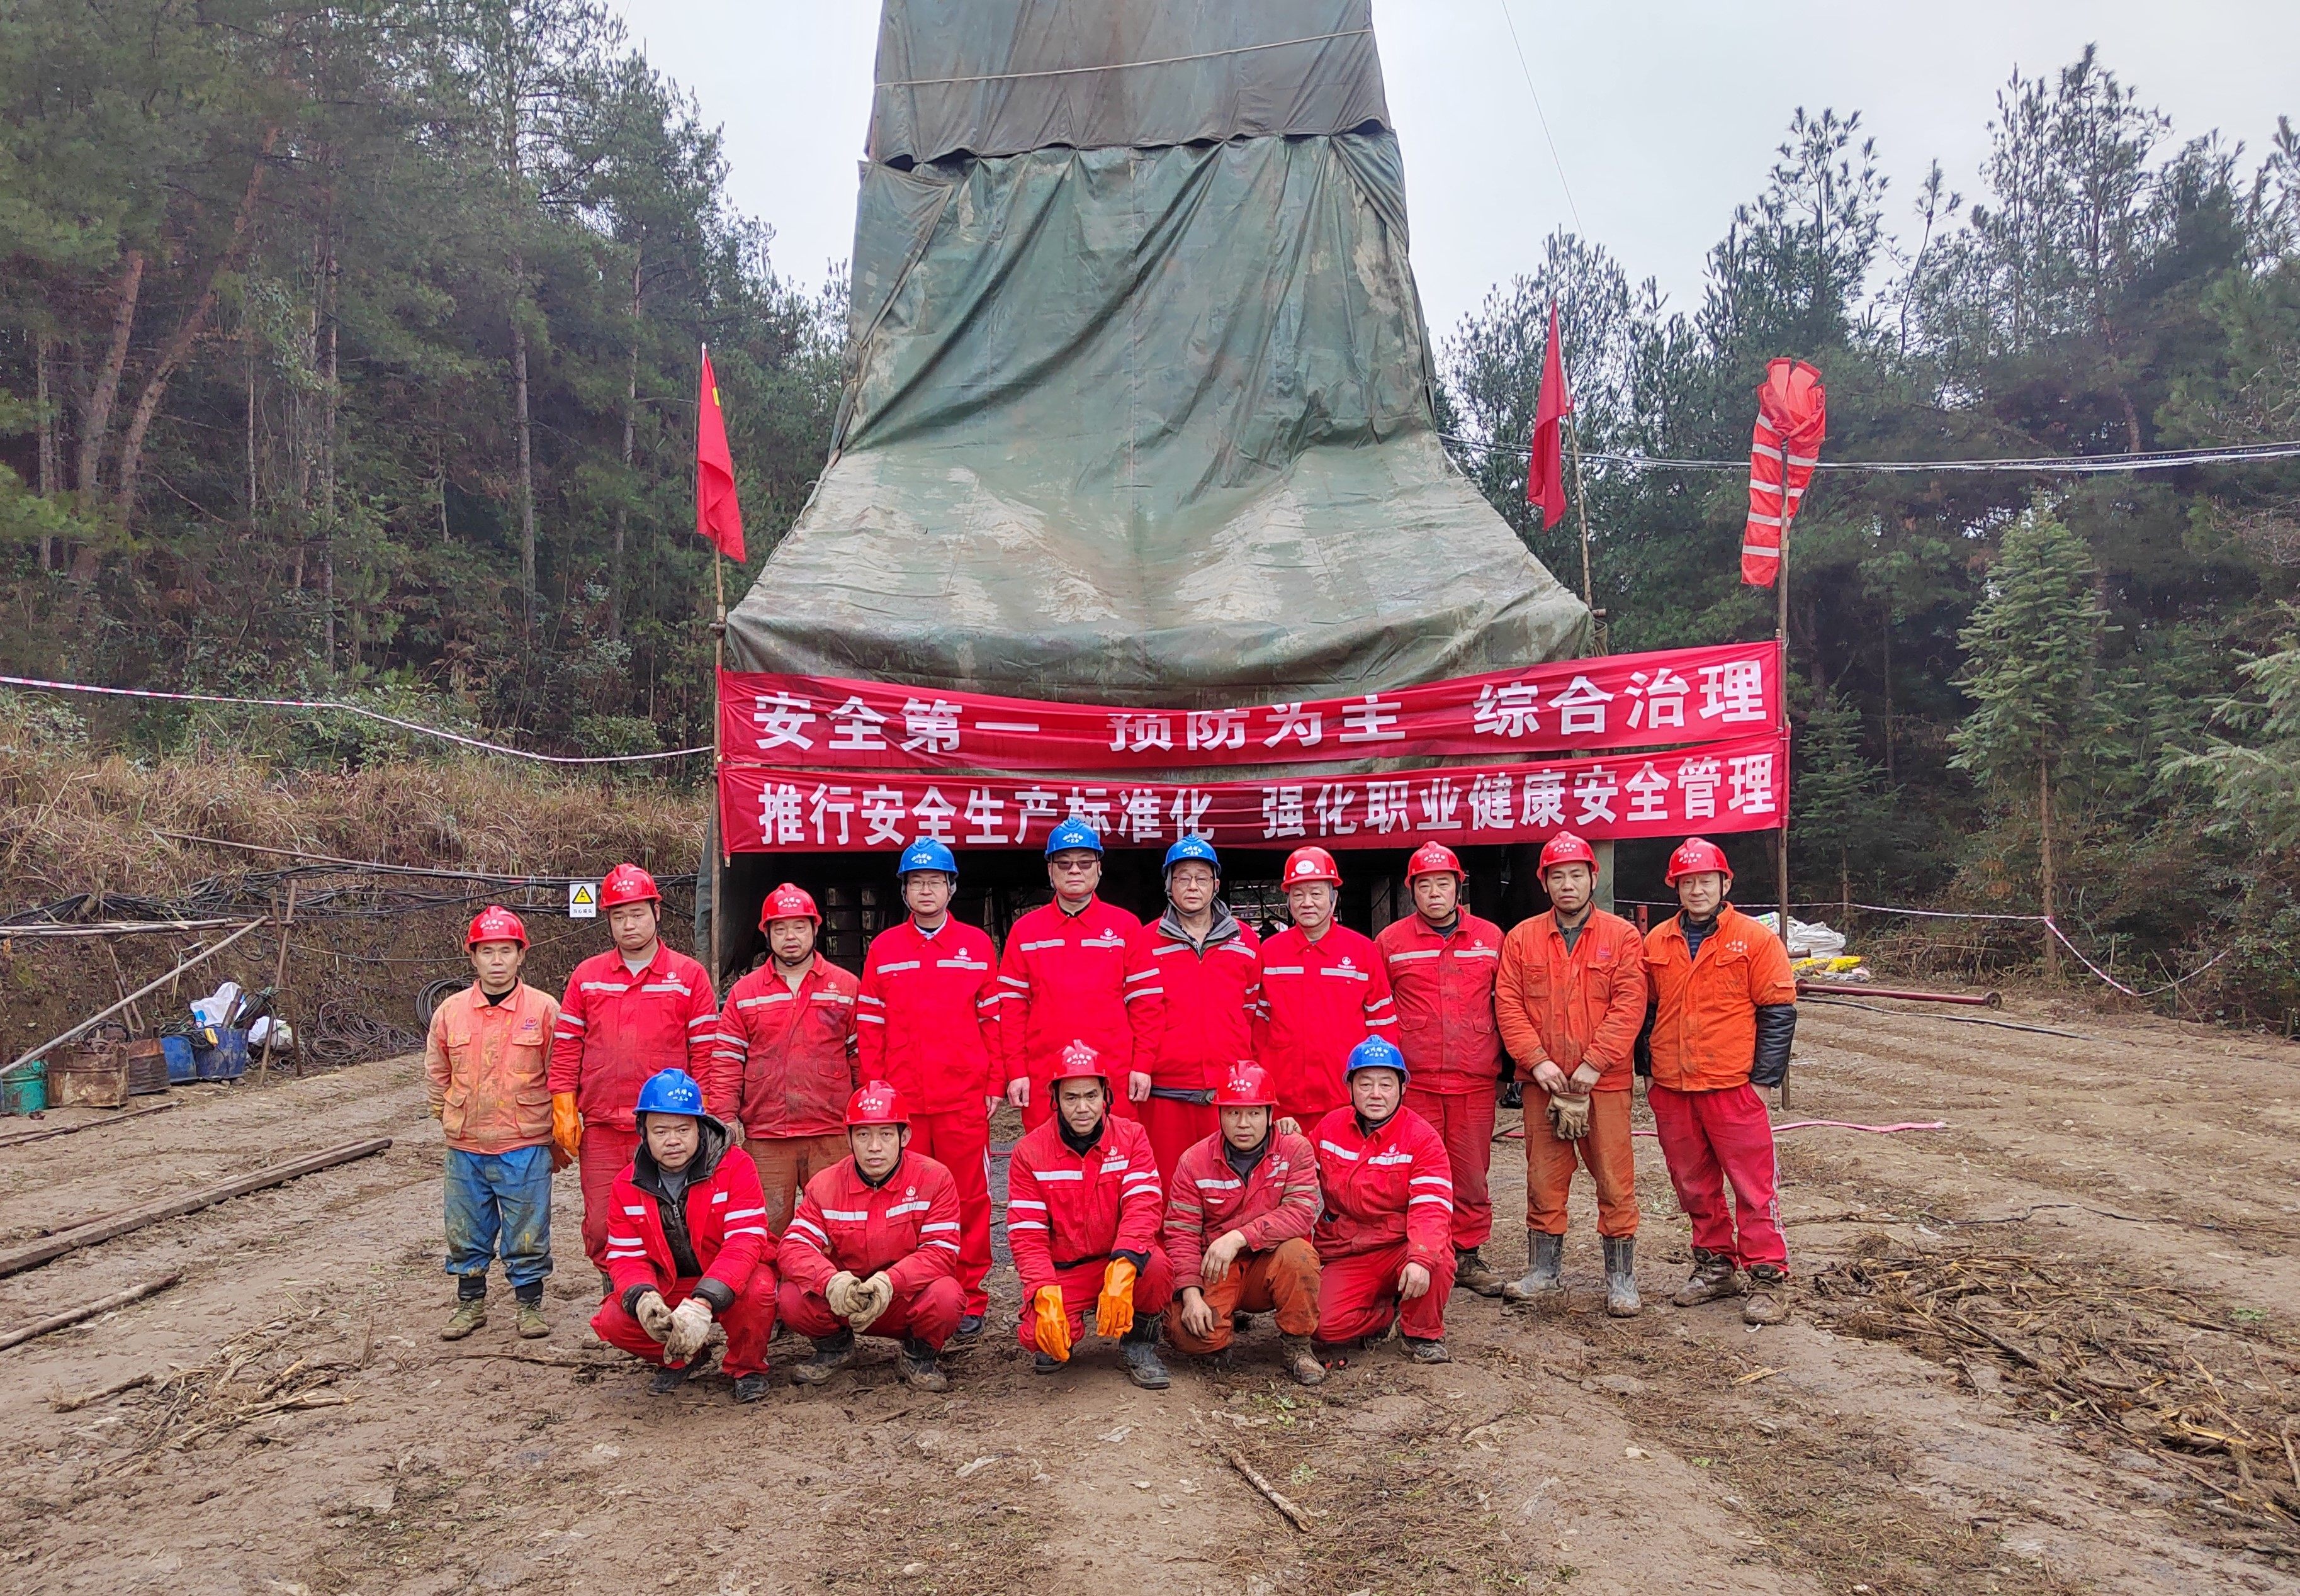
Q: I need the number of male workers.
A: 15